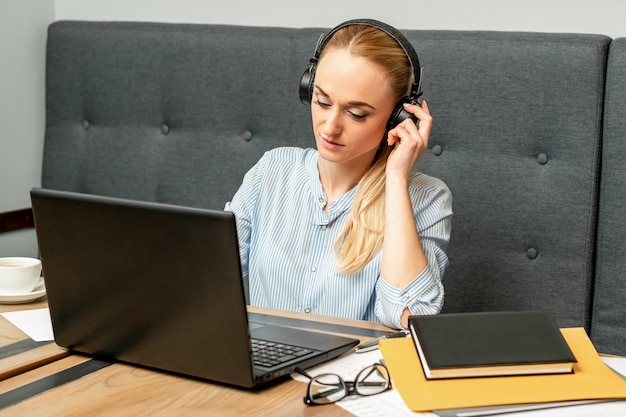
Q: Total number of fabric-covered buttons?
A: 6